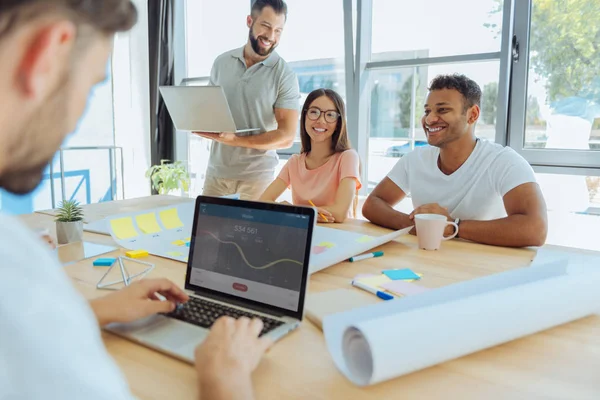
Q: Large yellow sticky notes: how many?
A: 3